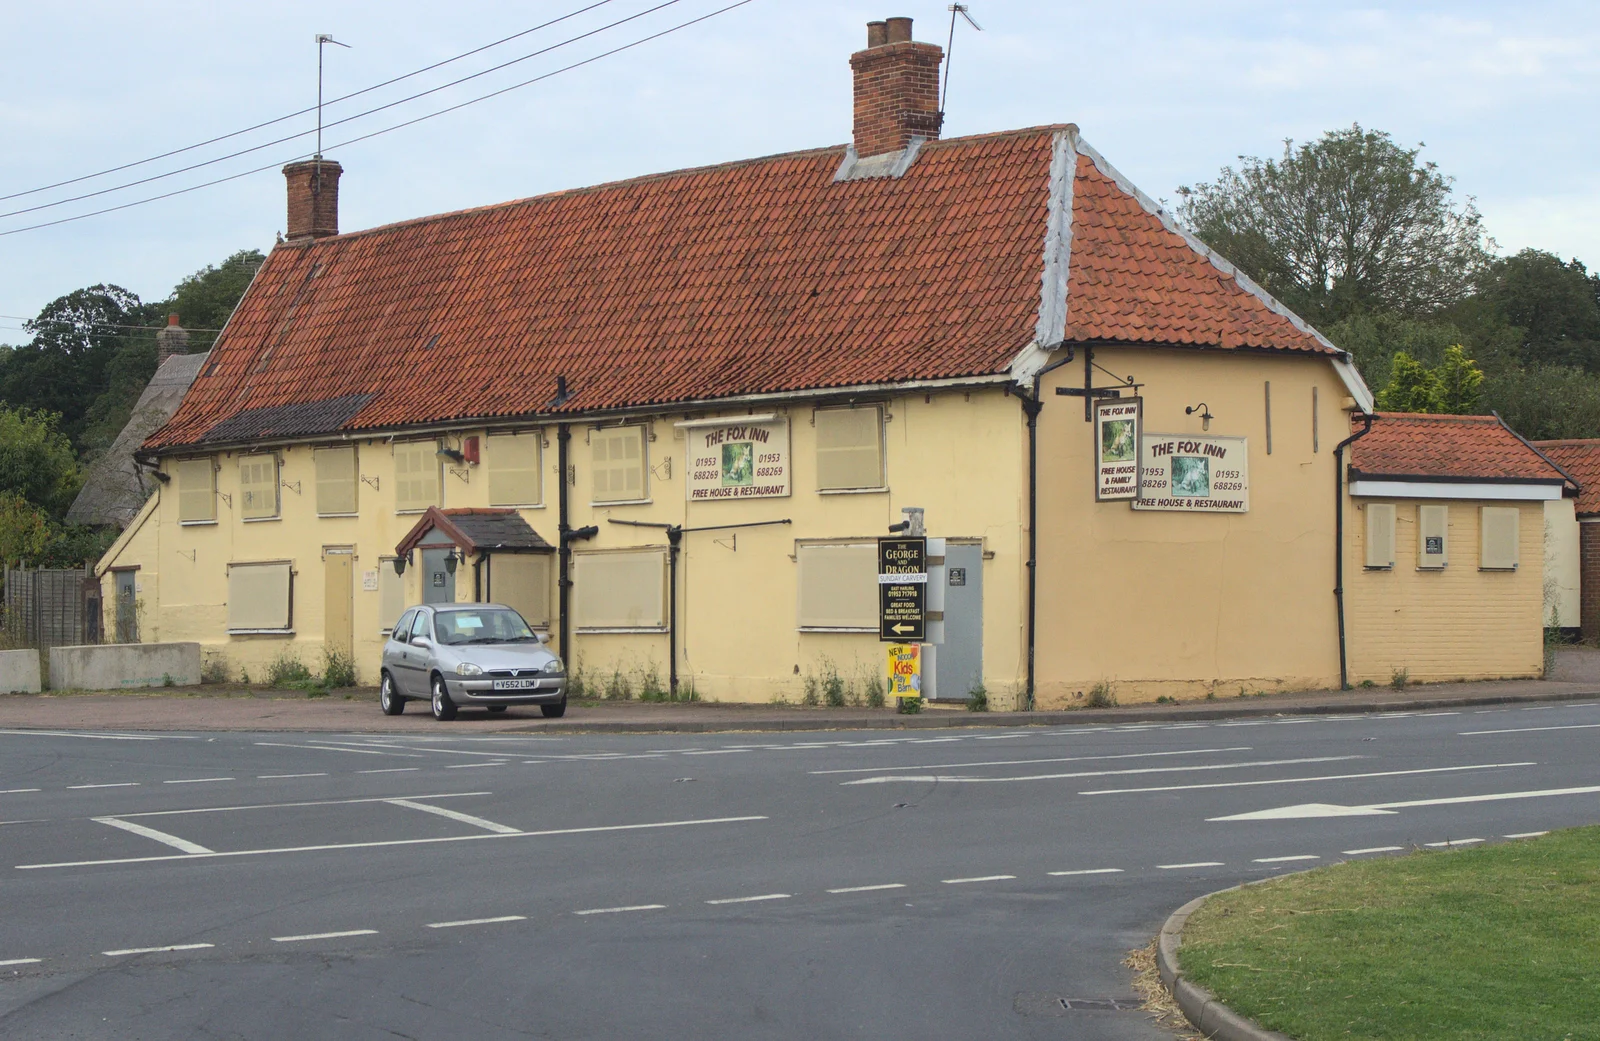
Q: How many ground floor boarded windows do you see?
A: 8